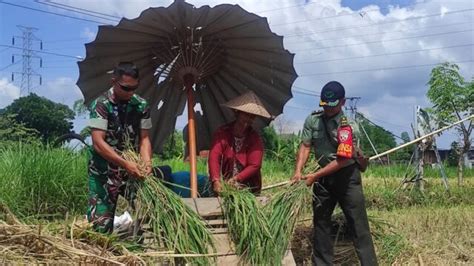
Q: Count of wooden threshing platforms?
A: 1